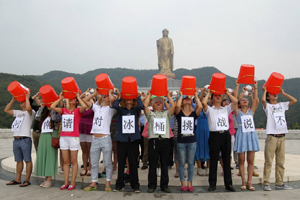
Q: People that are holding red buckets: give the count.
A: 10